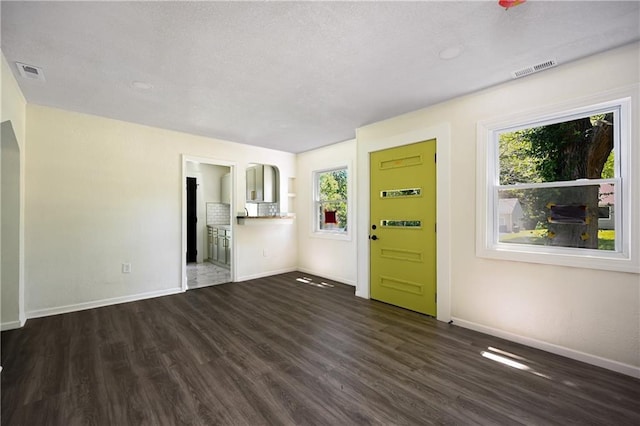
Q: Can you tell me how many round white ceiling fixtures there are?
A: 2